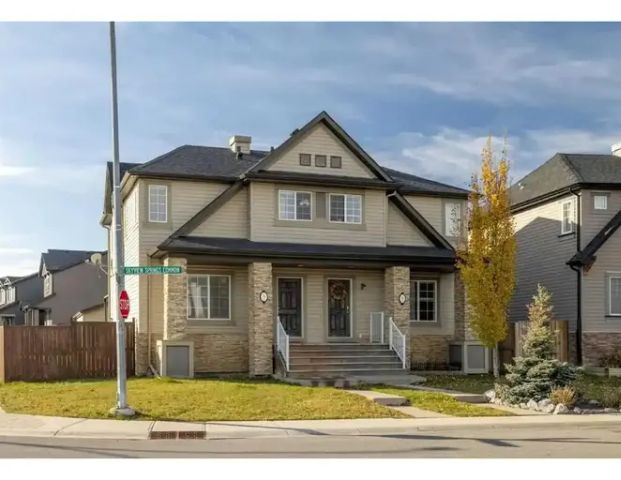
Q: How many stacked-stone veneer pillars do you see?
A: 4